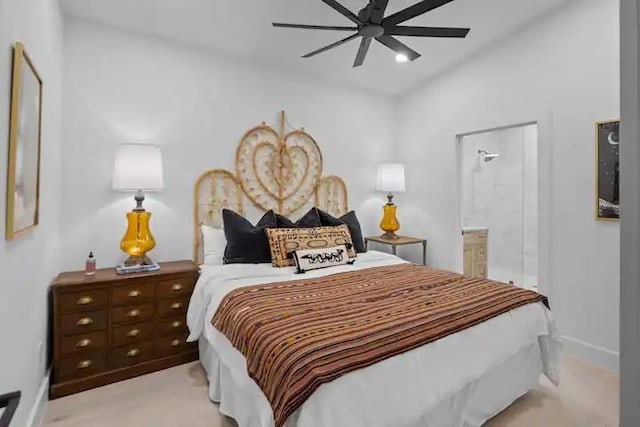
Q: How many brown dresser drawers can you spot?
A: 12